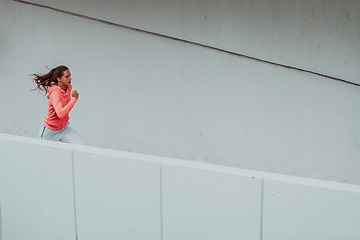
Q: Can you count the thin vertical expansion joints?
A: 3